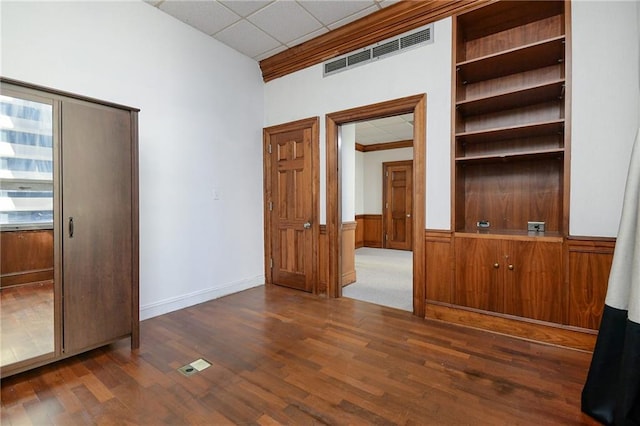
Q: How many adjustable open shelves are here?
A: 4